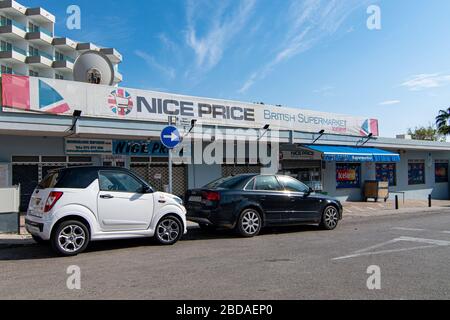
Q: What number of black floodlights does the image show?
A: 5